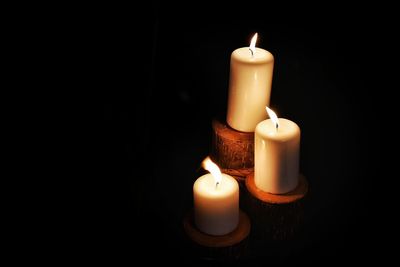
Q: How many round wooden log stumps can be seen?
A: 3